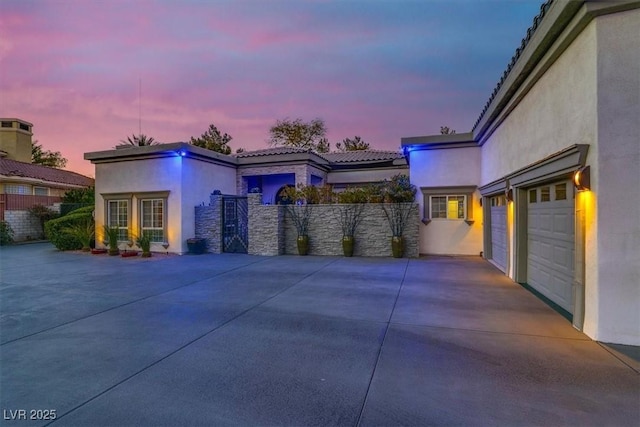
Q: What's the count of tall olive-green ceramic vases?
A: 3